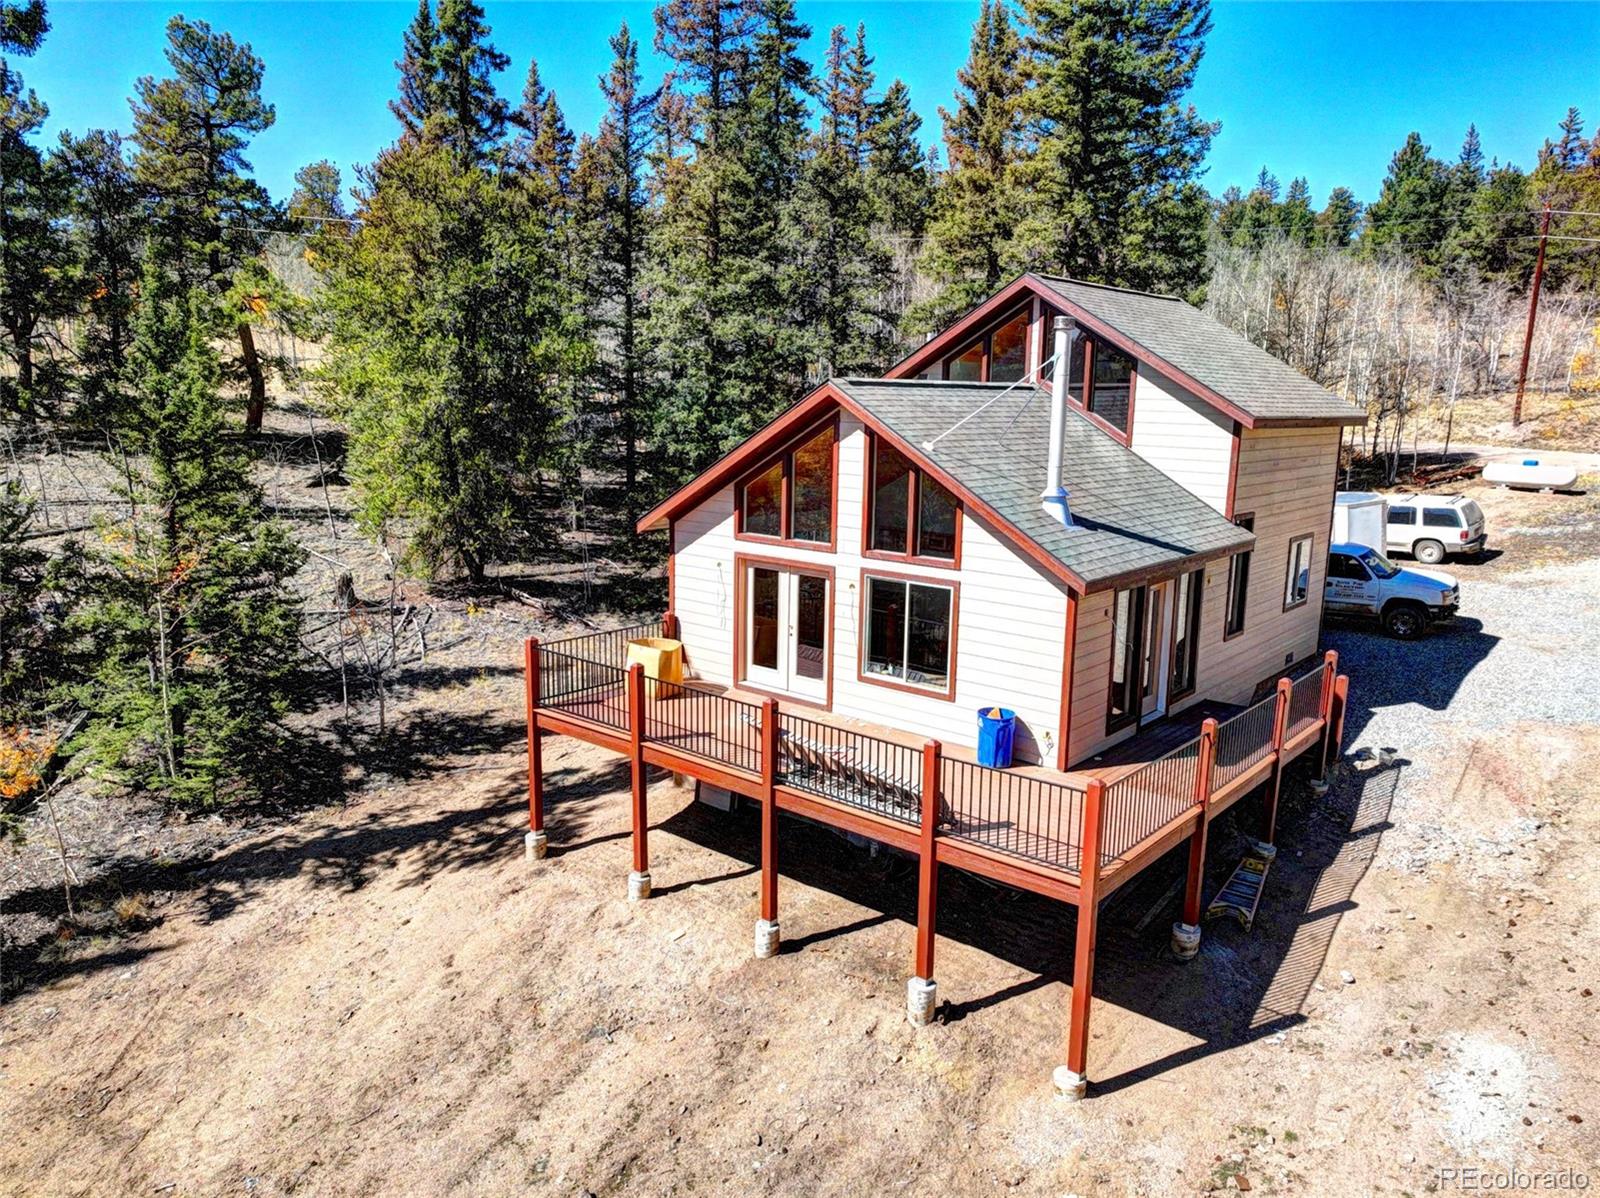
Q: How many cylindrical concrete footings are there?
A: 8